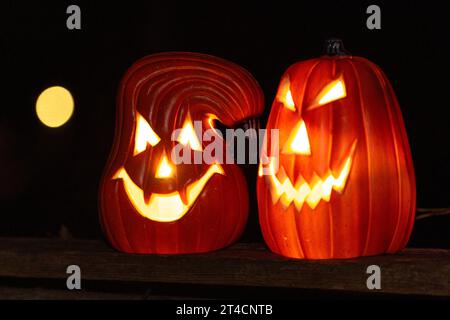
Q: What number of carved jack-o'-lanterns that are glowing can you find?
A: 2